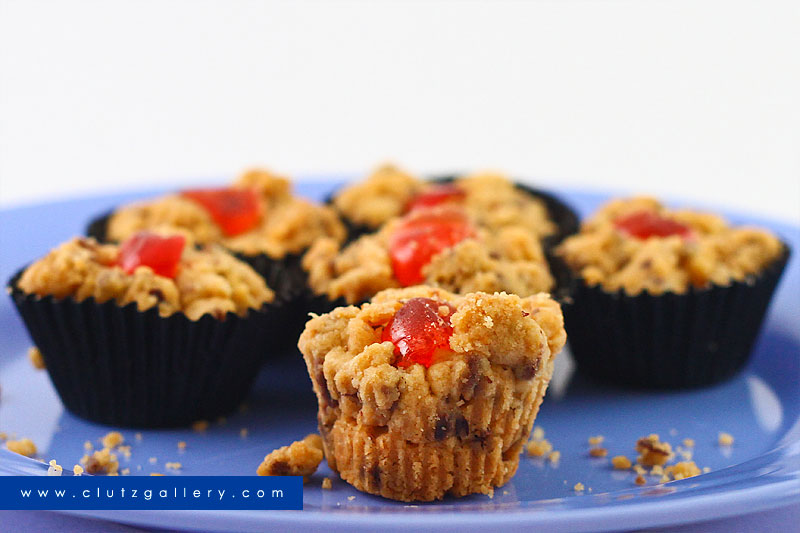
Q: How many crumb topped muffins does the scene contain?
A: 6